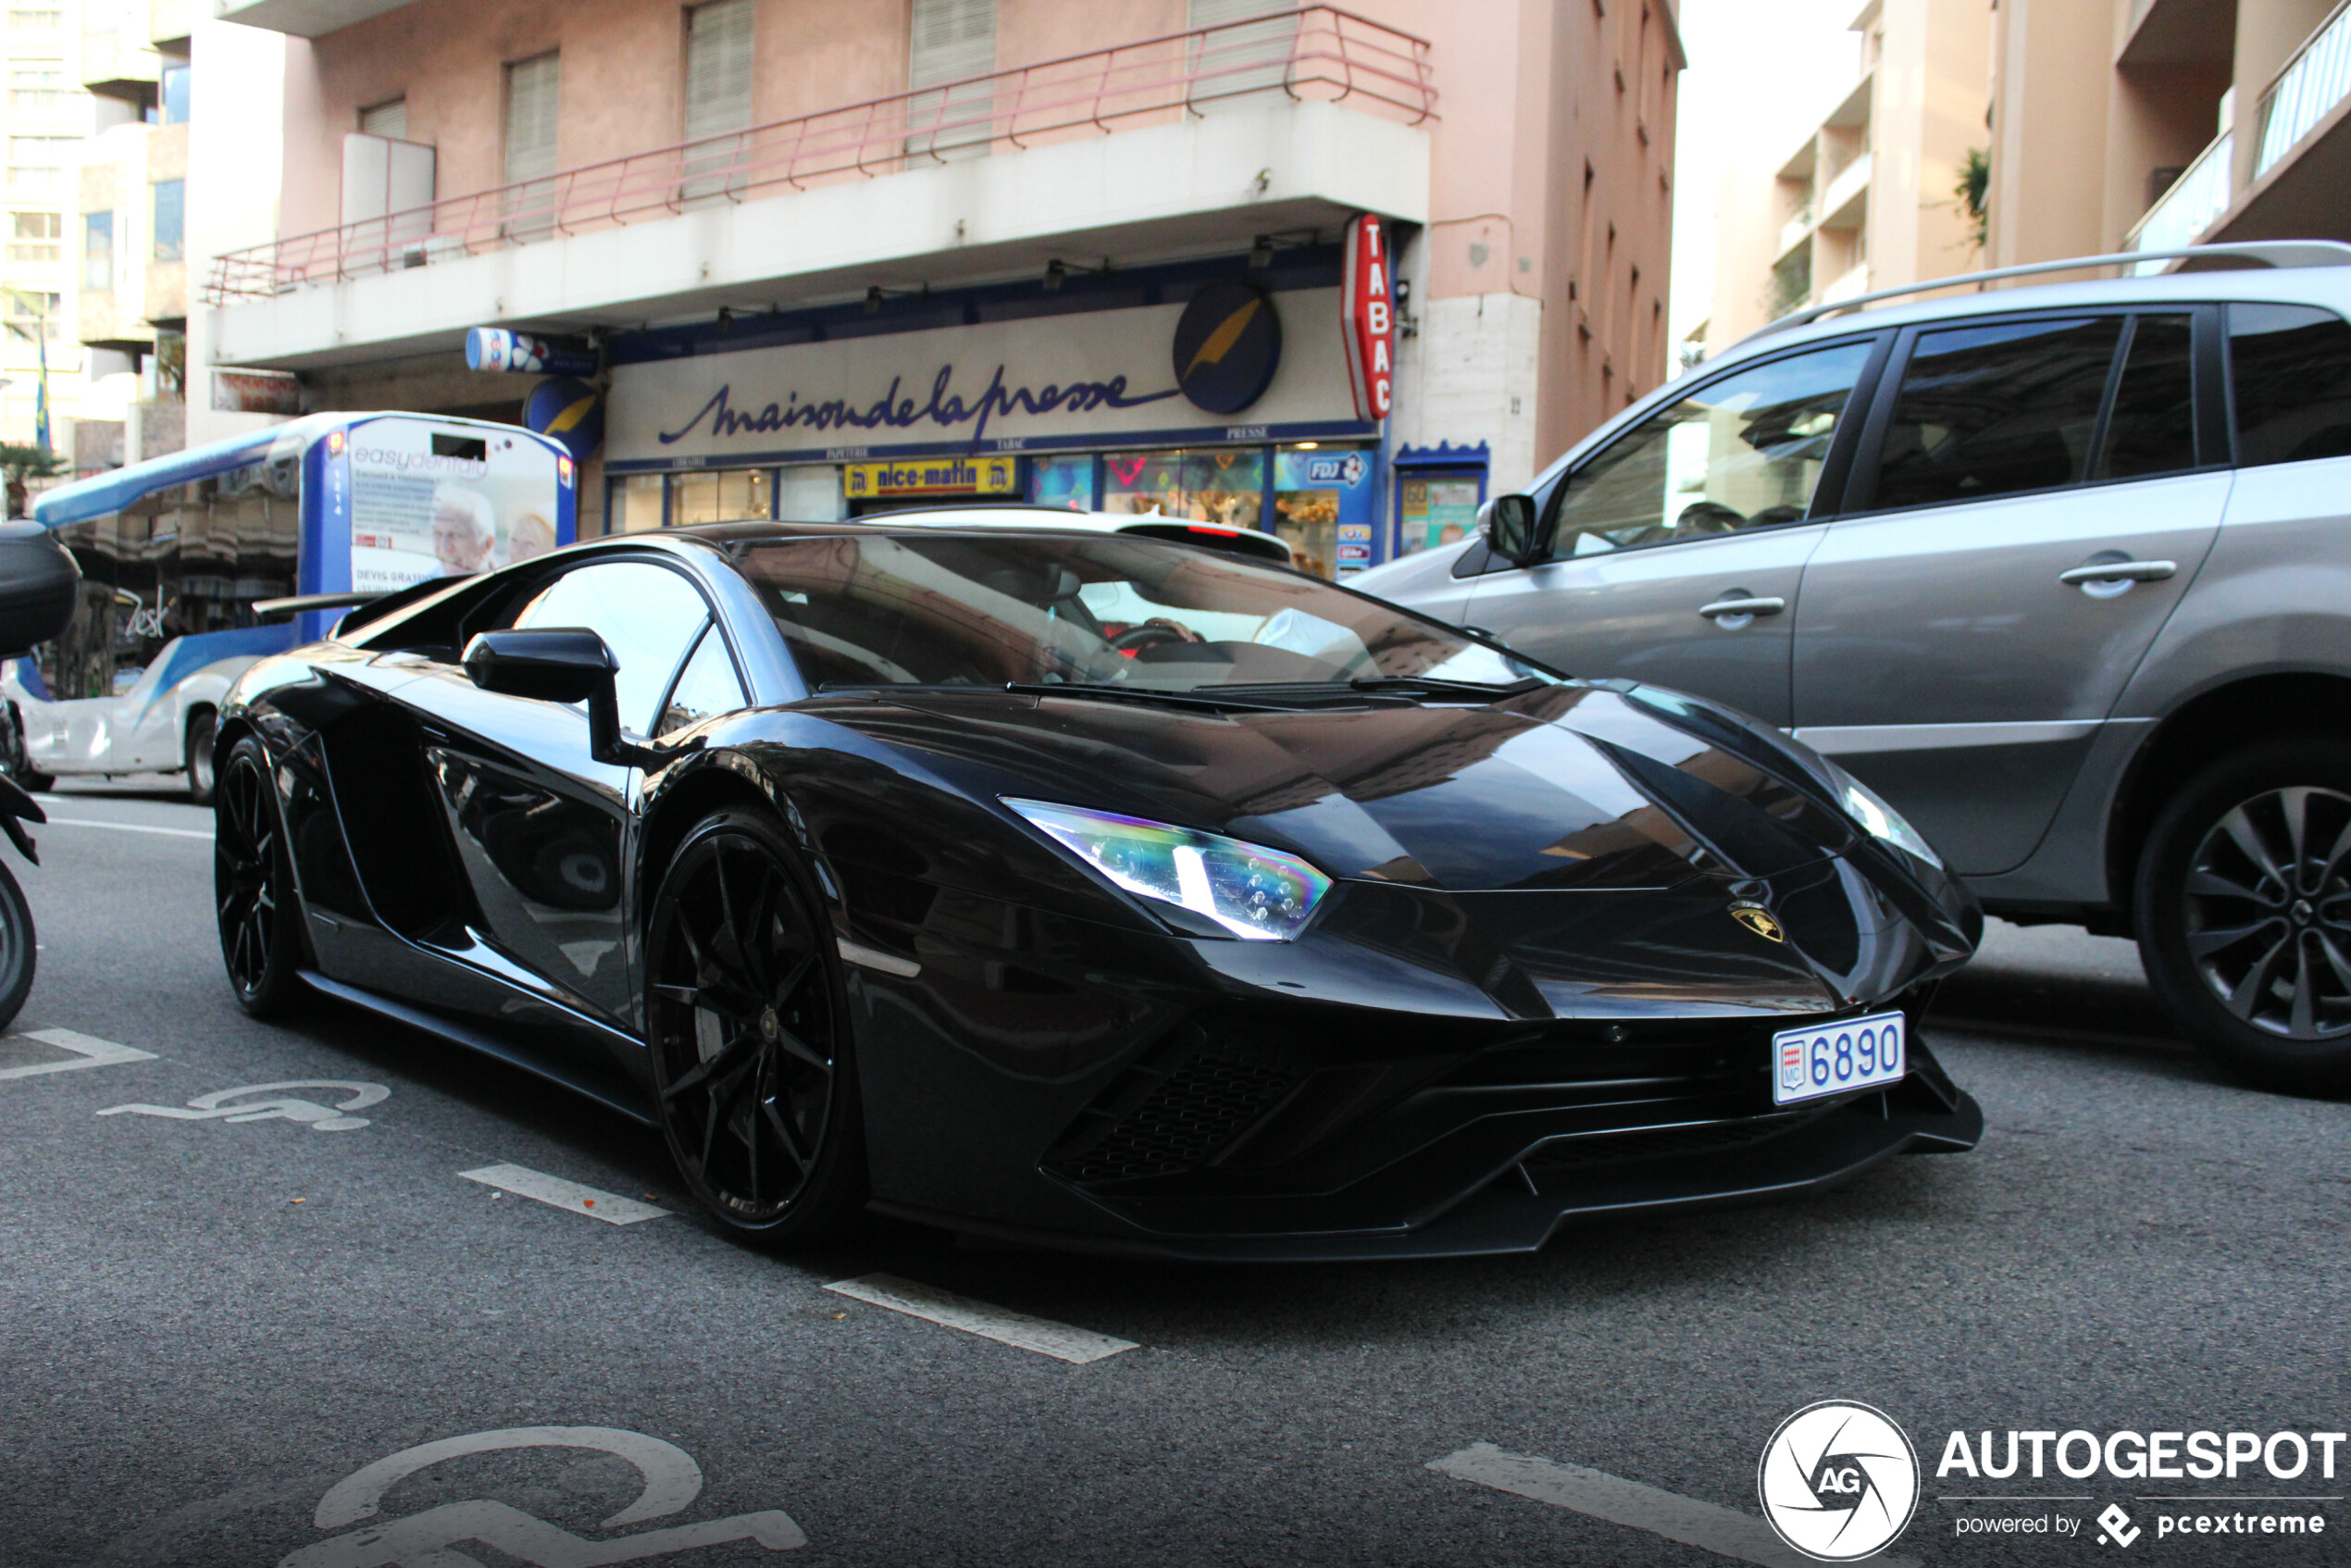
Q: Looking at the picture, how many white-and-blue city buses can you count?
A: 1